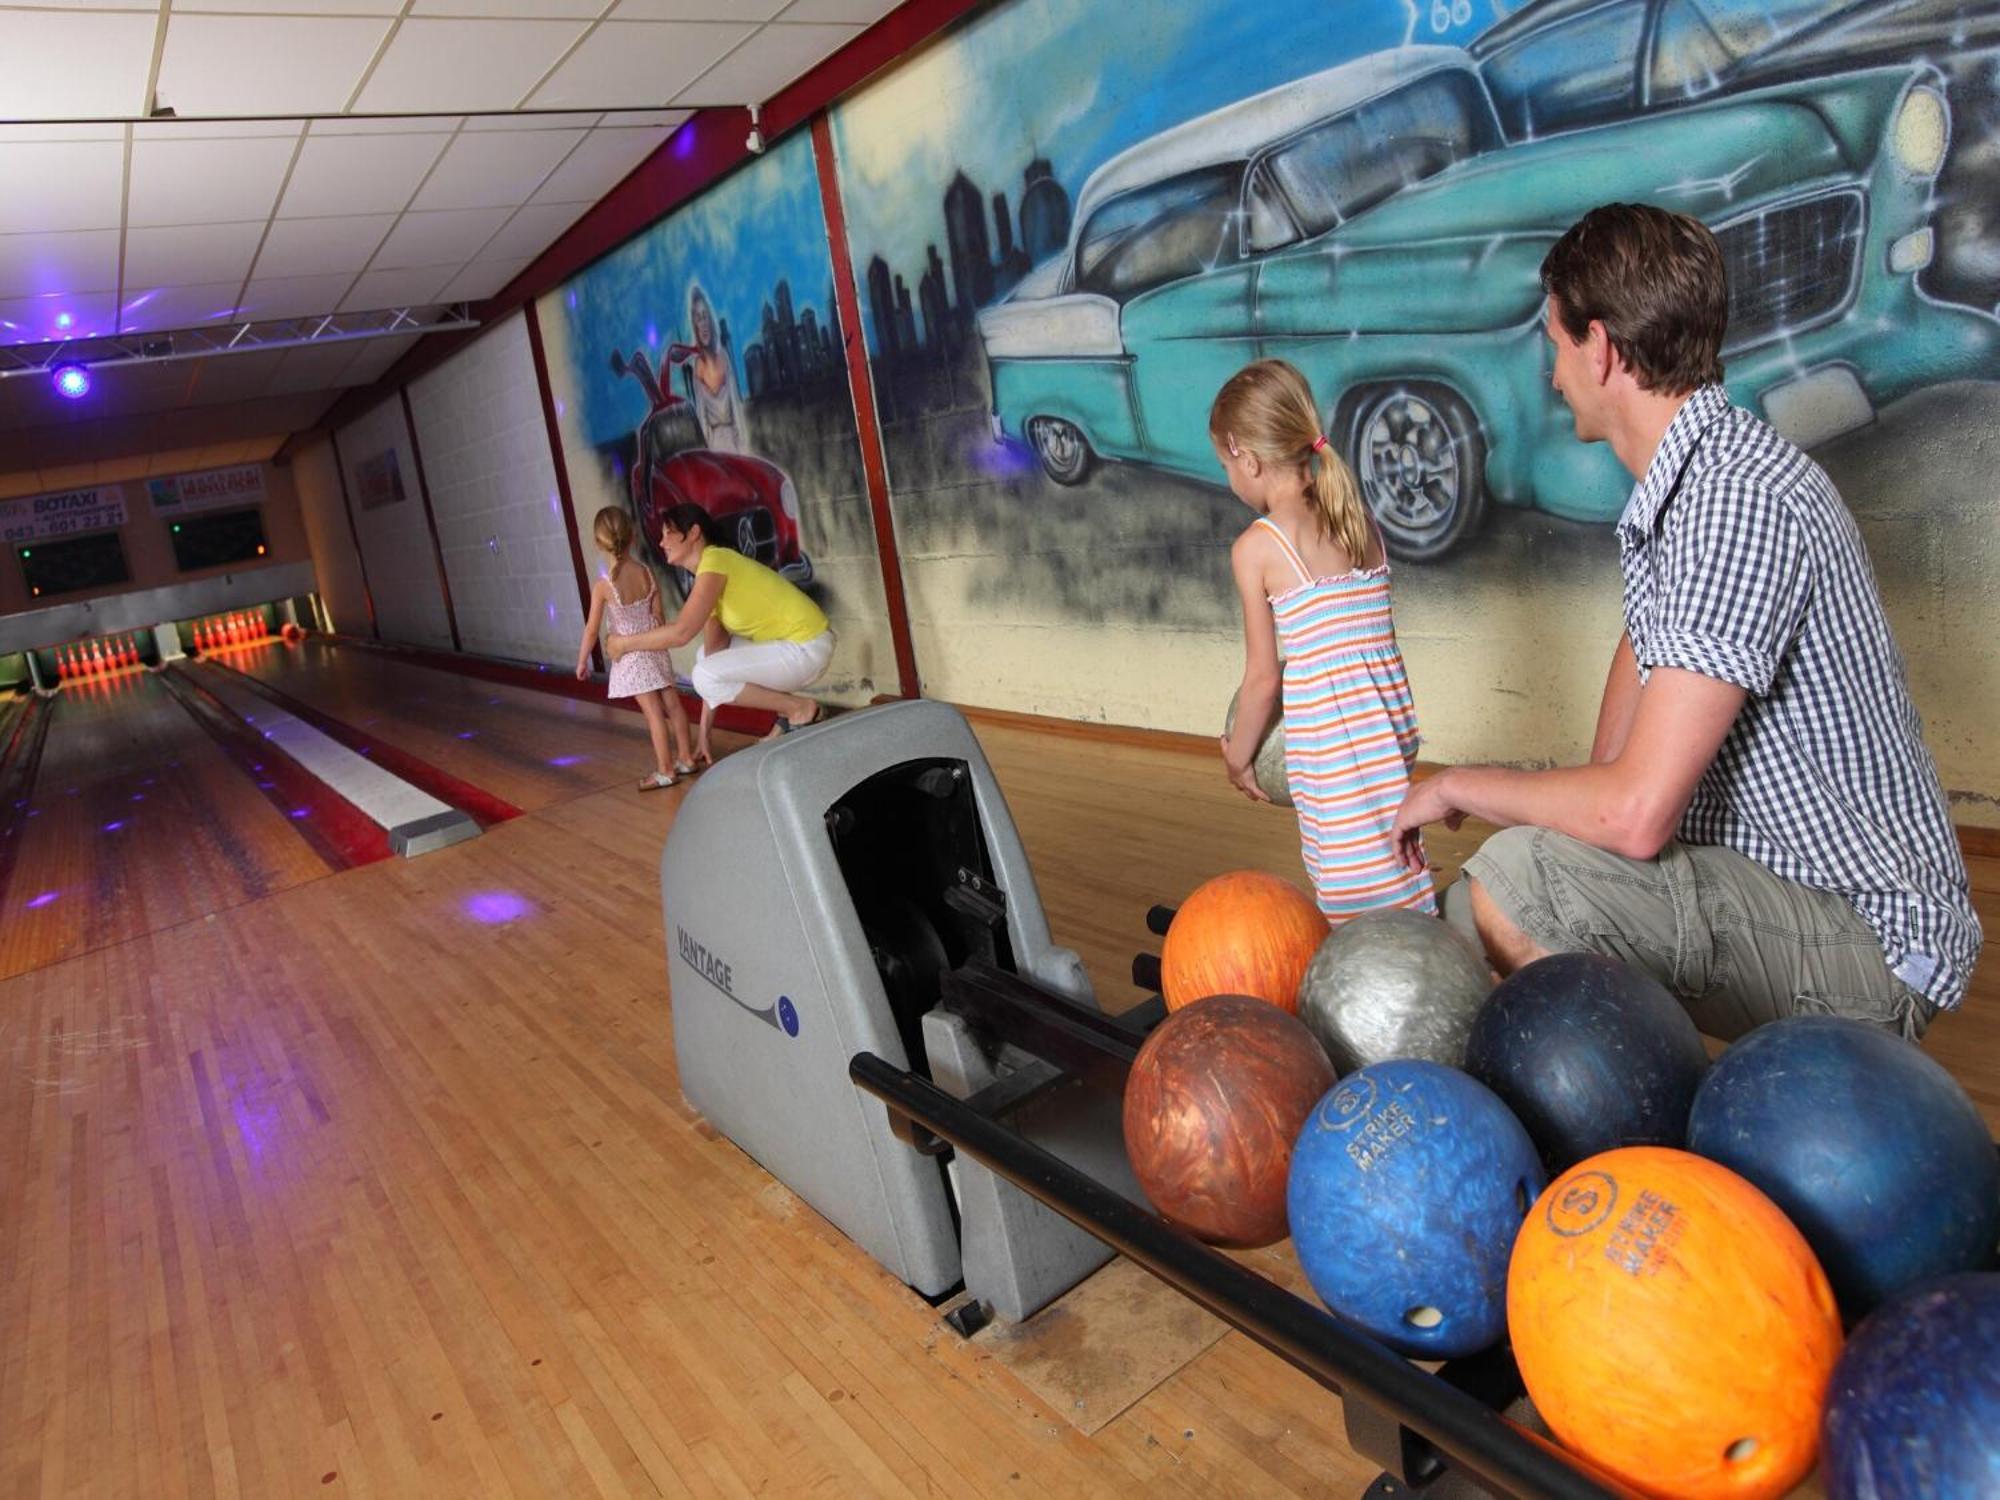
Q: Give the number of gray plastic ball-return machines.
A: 1